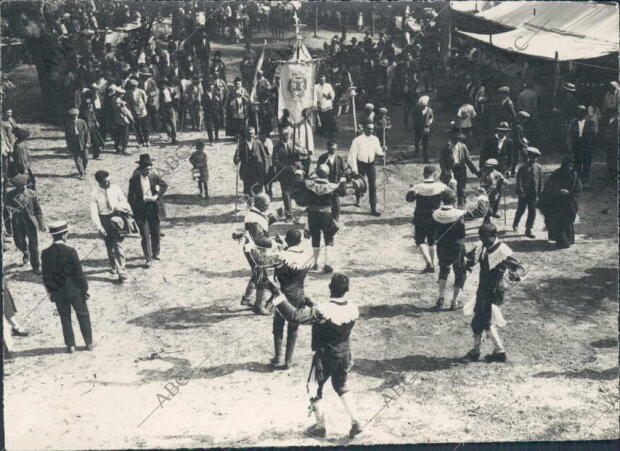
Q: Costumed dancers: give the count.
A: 7